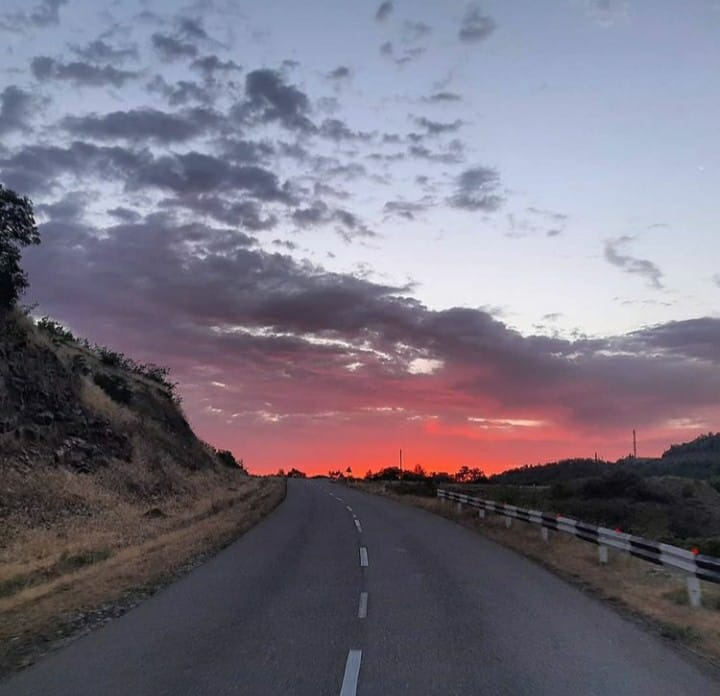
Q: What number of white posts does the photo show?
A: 7